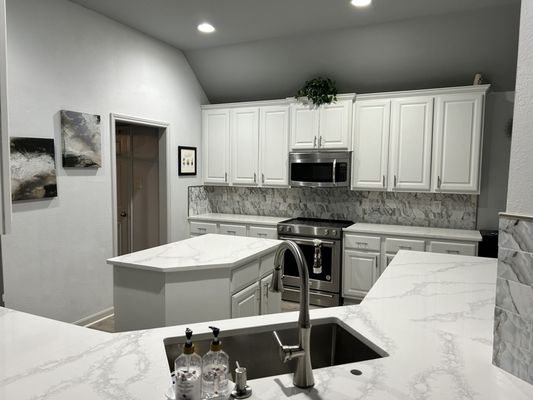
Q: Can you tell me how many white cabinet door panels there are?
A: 12